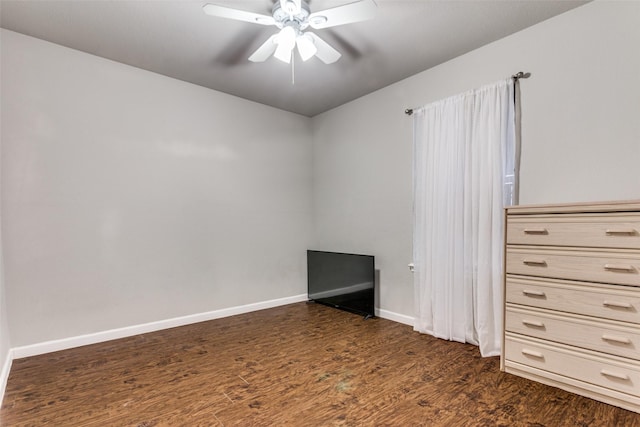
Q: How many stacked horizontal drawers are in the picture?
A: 5